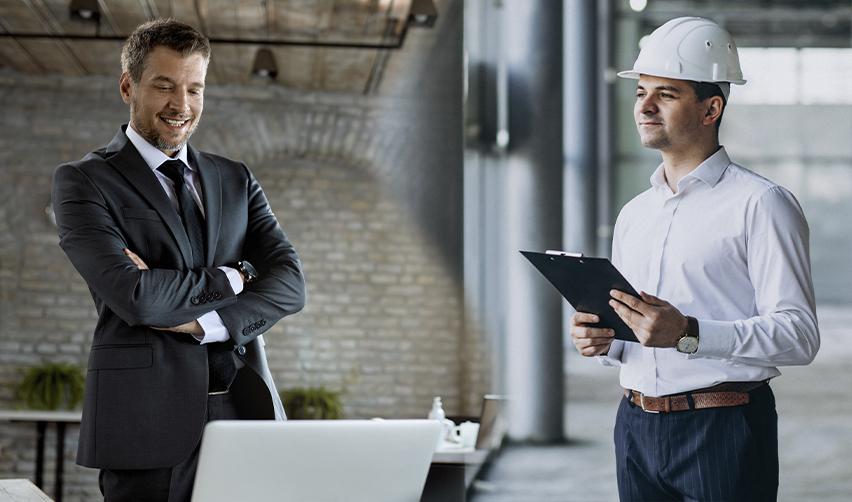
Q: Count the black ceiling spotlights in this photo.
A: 3